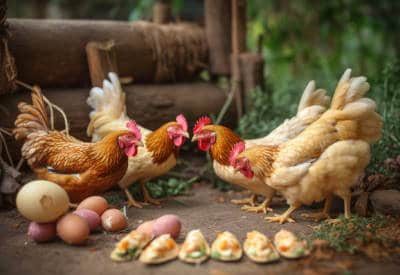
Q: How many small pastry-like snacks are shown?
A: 6